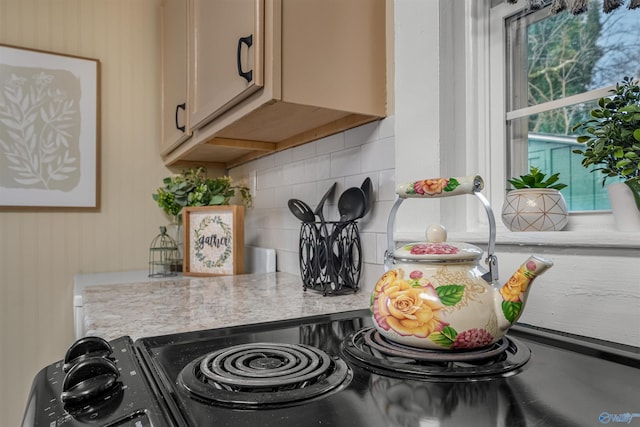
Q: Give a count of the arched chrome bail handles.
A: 1